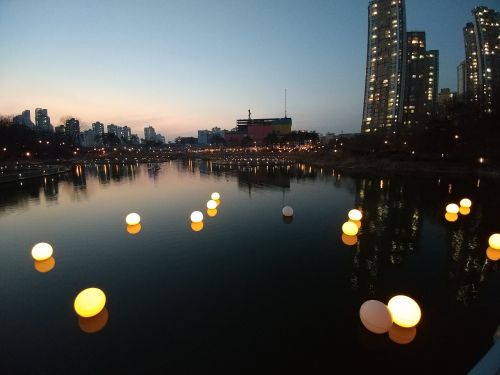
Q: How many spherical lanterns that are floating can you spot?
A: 14